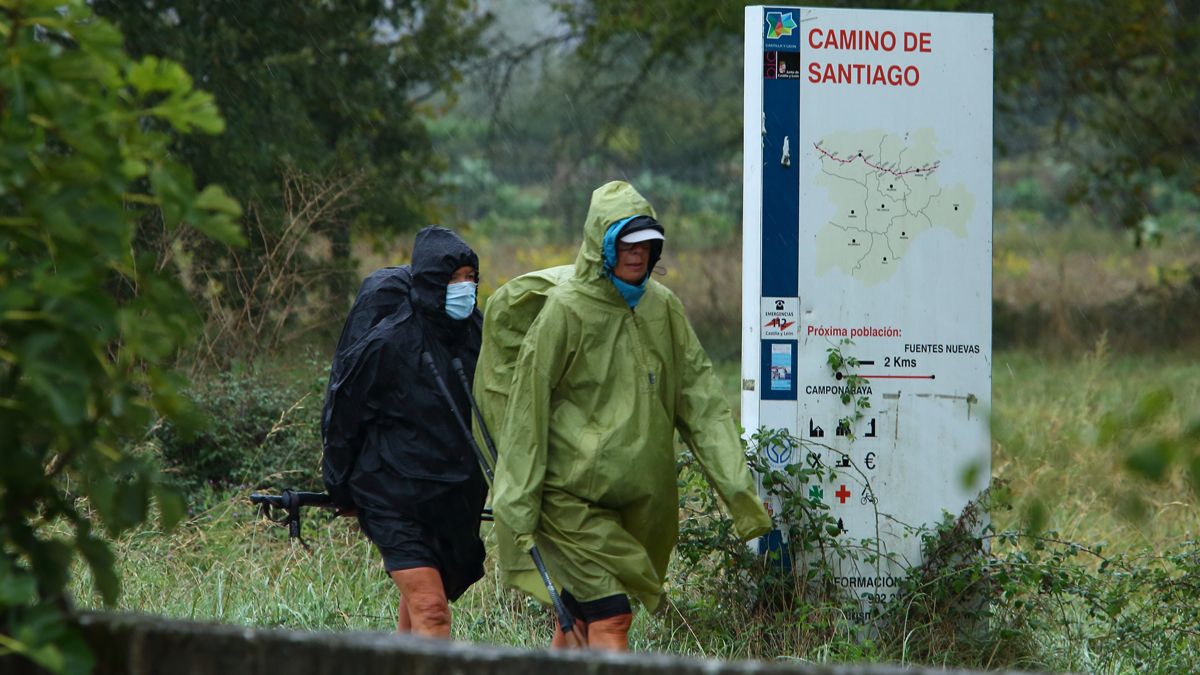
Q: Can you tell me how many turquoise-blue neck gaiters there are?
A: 1